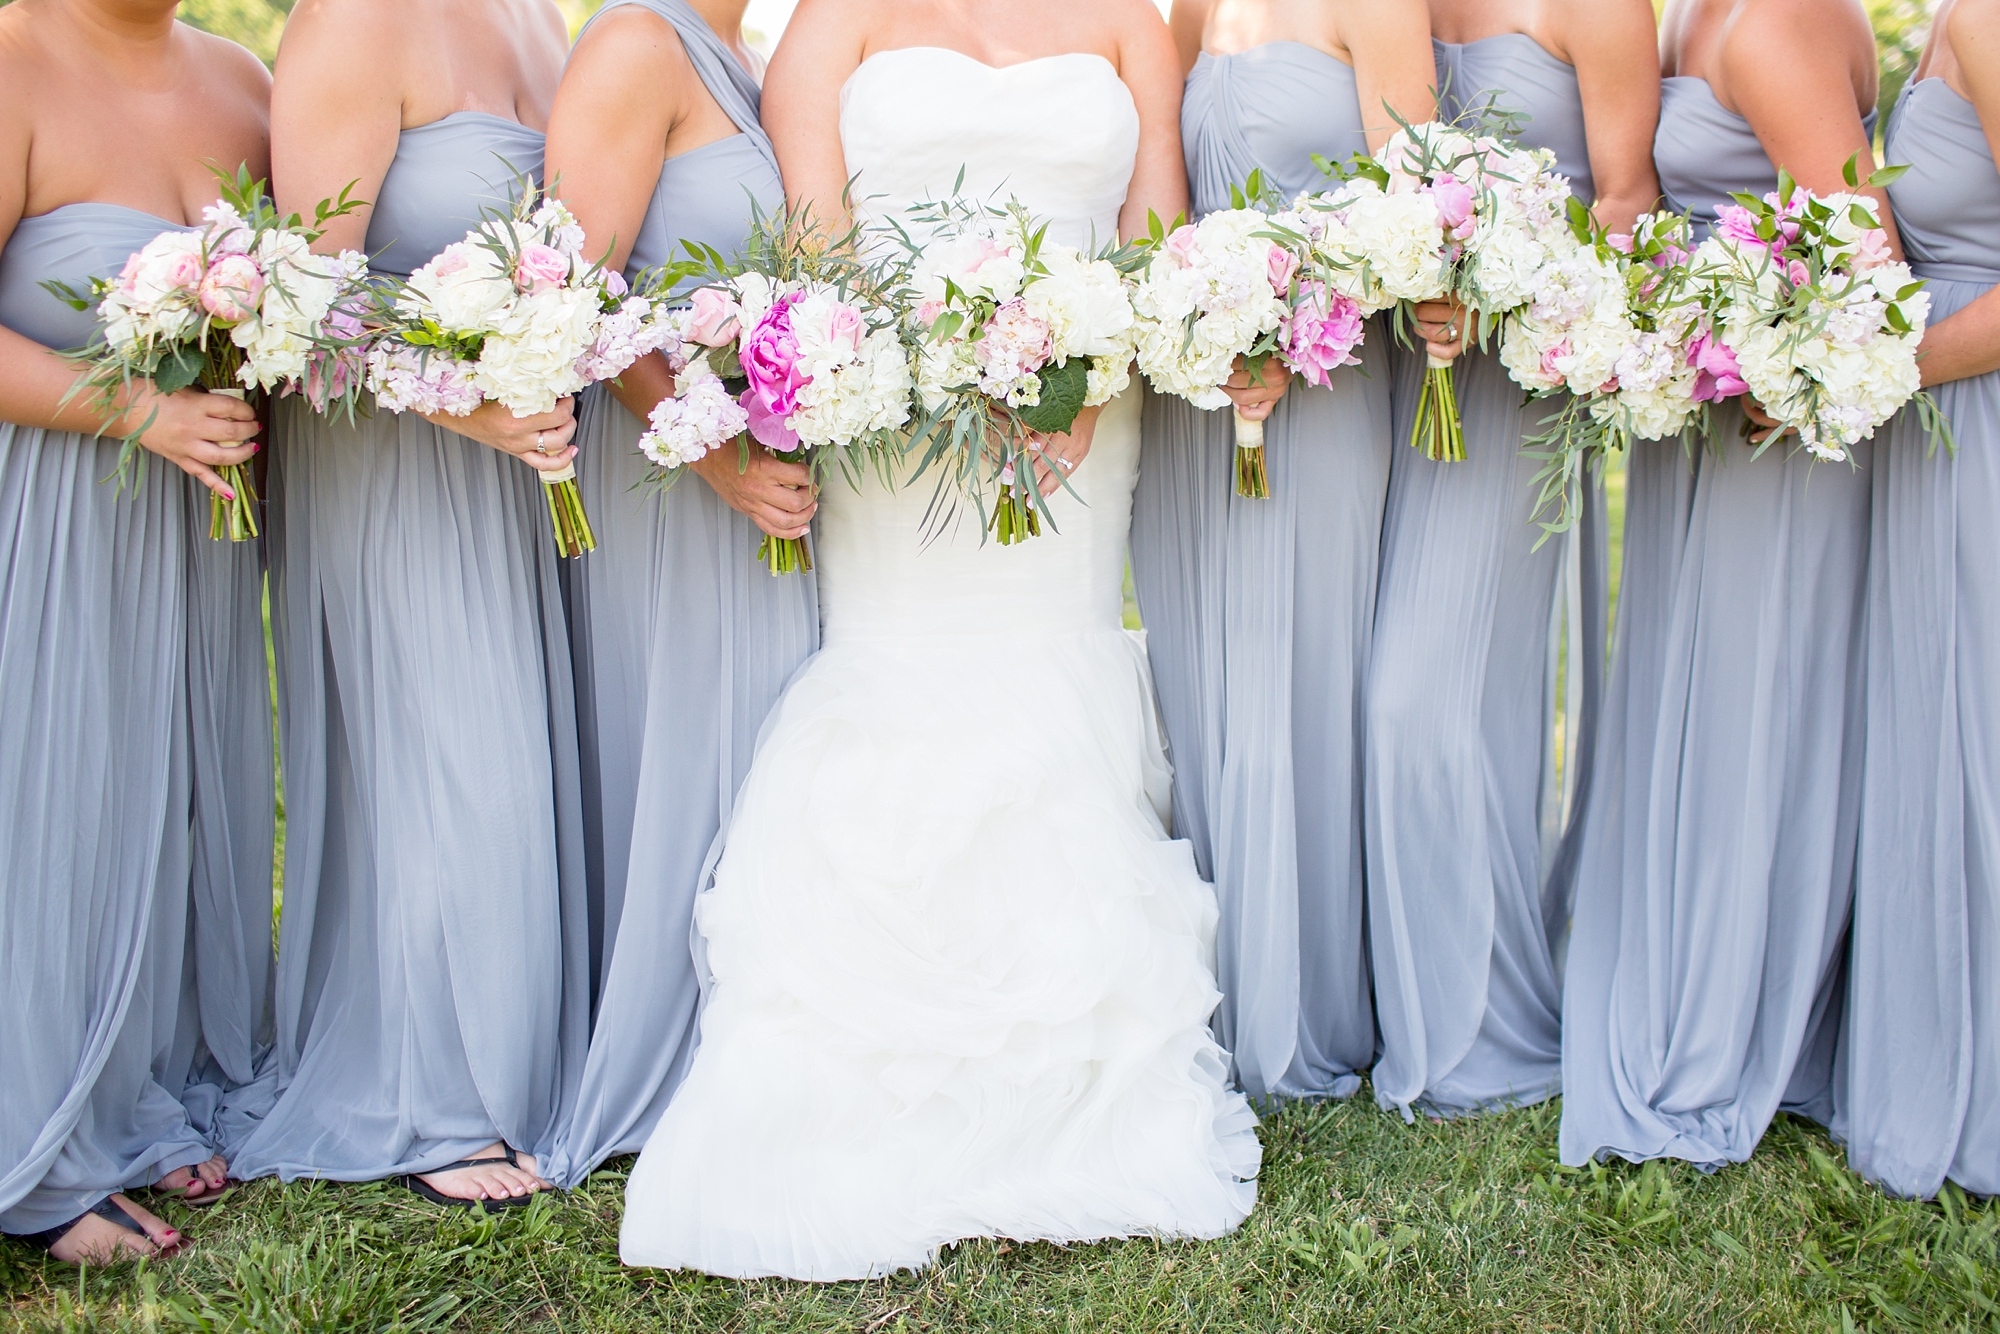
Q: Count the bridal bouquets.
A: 8